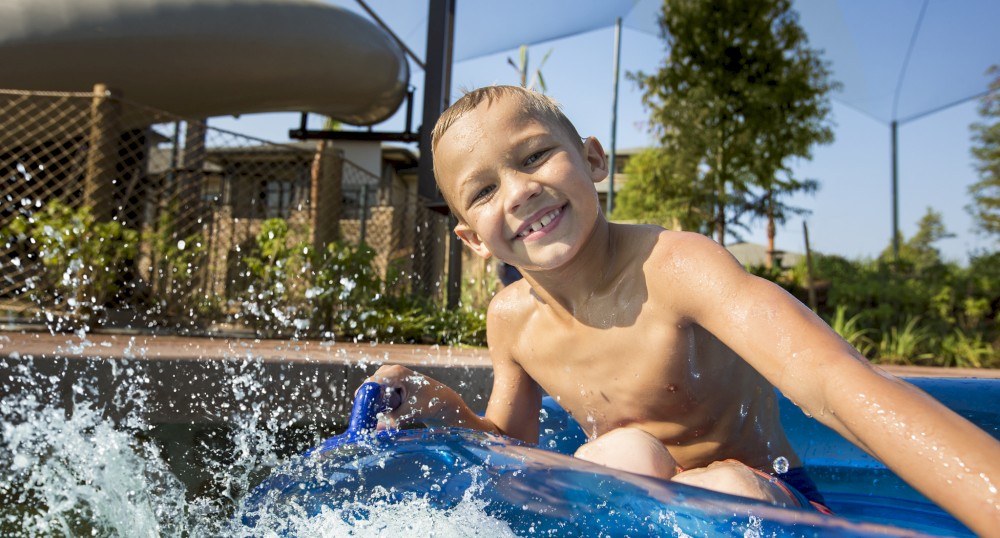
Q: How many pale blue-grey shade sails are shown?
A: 2